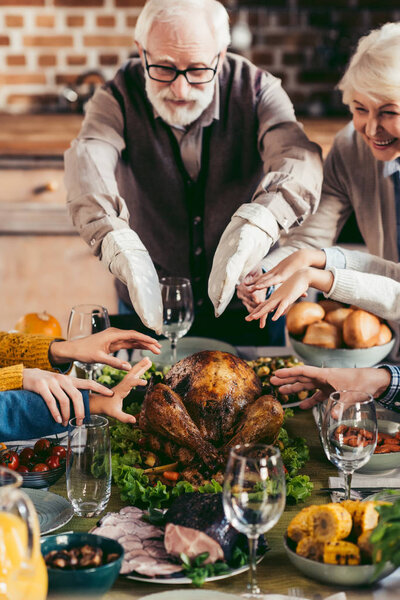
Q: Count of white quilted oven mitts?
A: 2